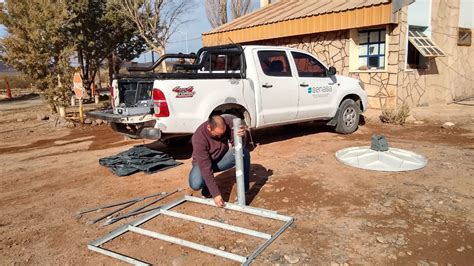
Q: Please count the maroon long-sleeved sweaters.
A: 1